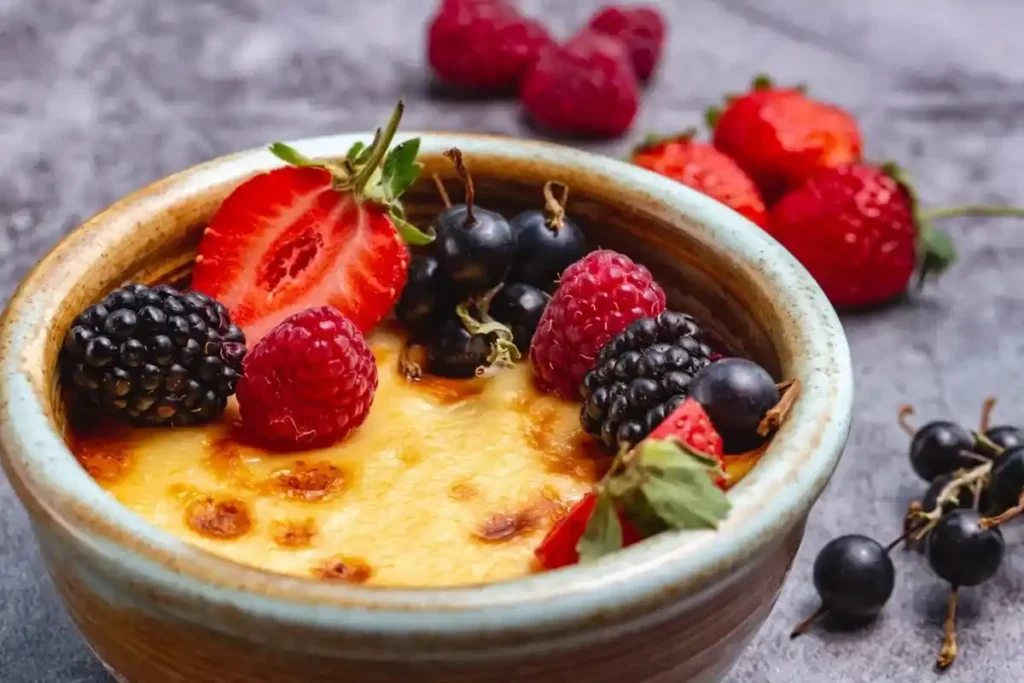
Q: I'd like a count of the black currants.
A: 12